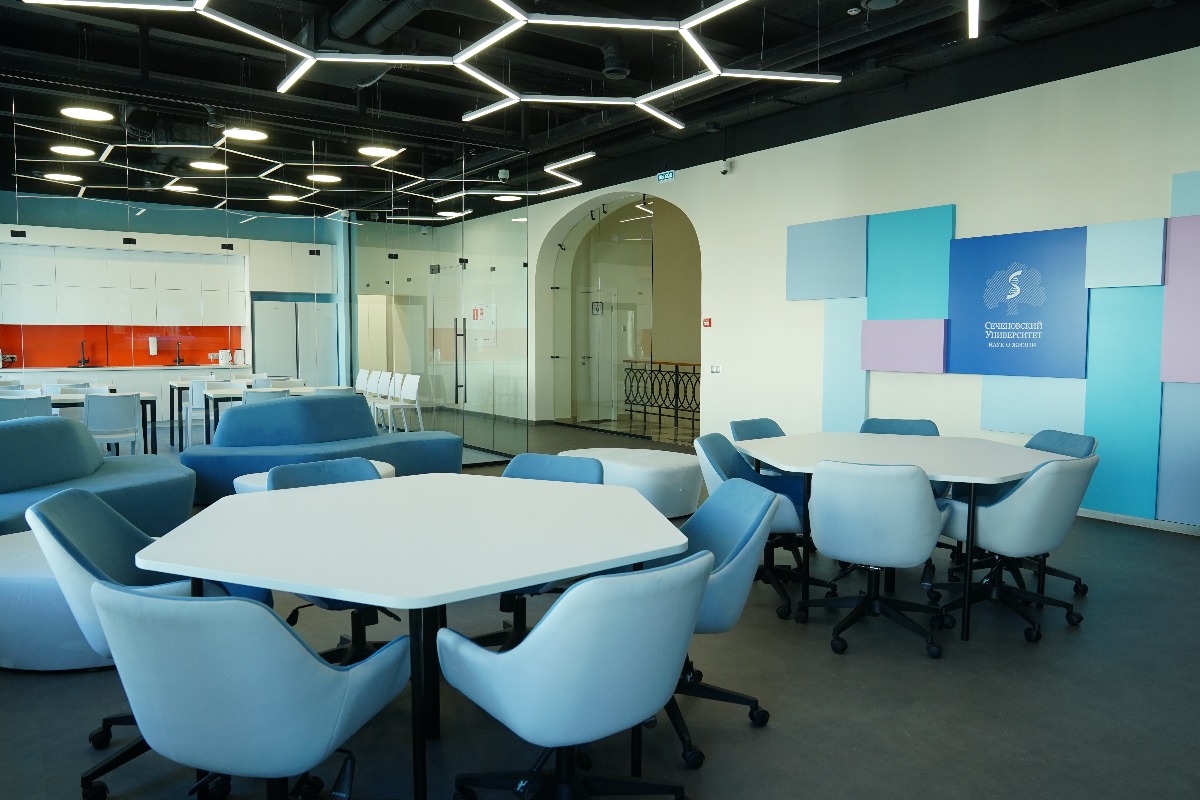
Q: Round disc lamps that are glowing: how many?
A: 11